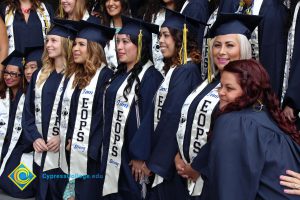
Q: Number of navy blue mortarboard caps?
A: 7